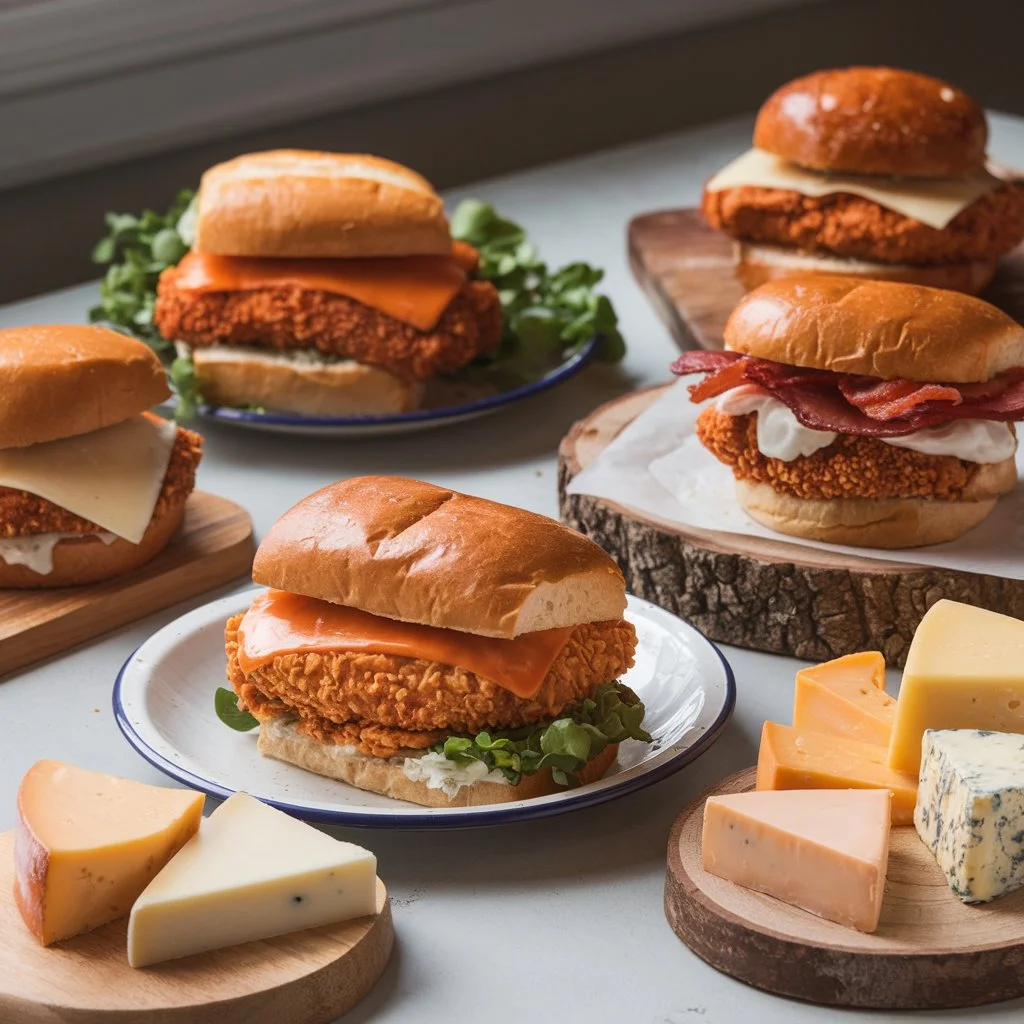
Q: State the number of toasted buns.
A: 5